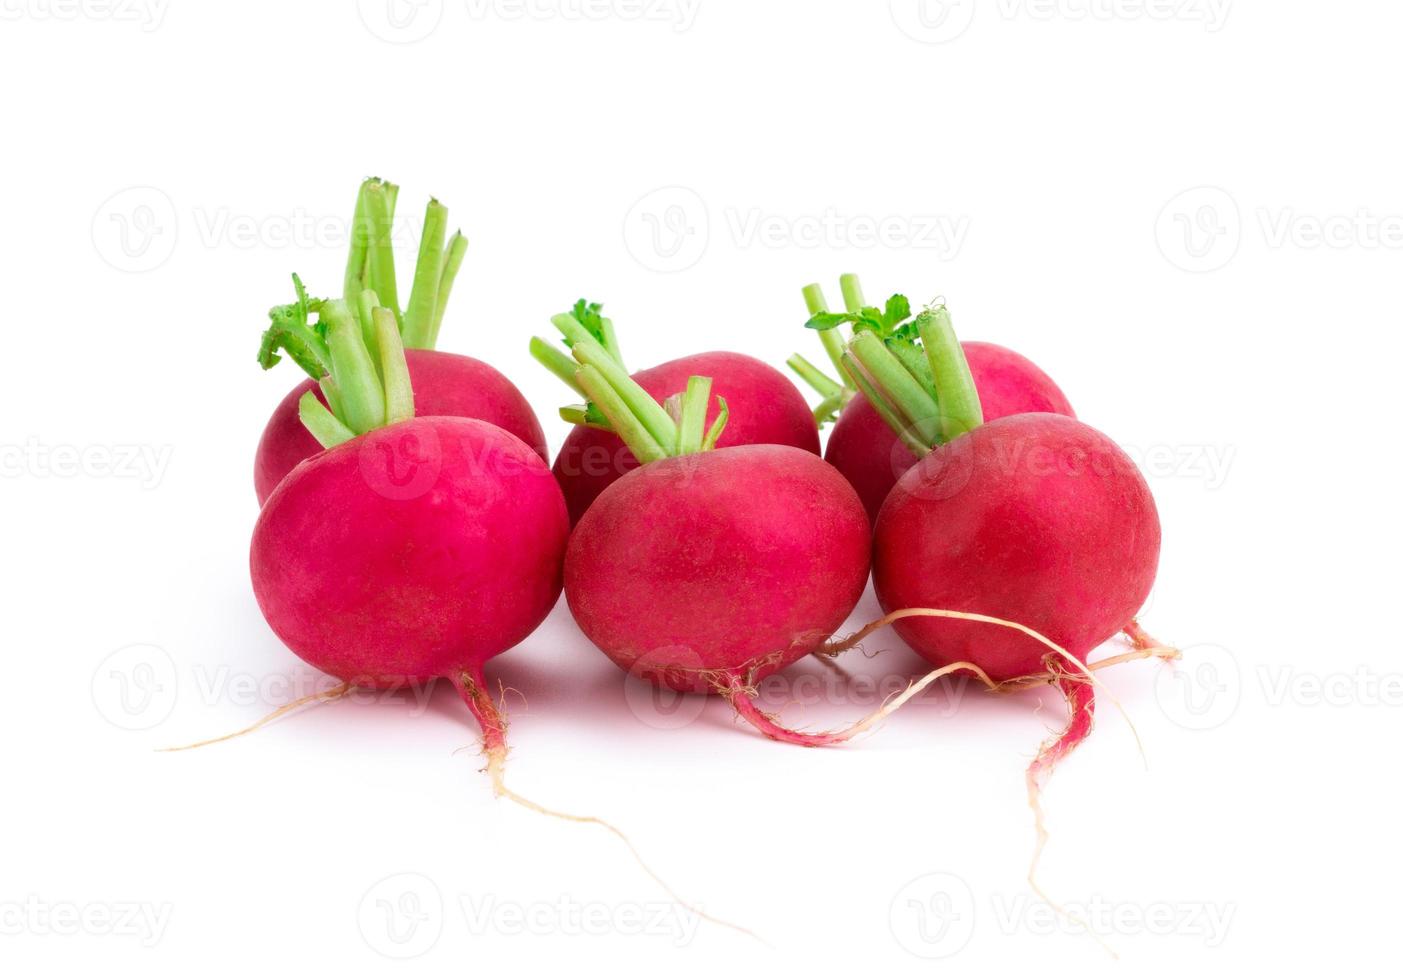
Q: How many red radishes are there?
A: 6